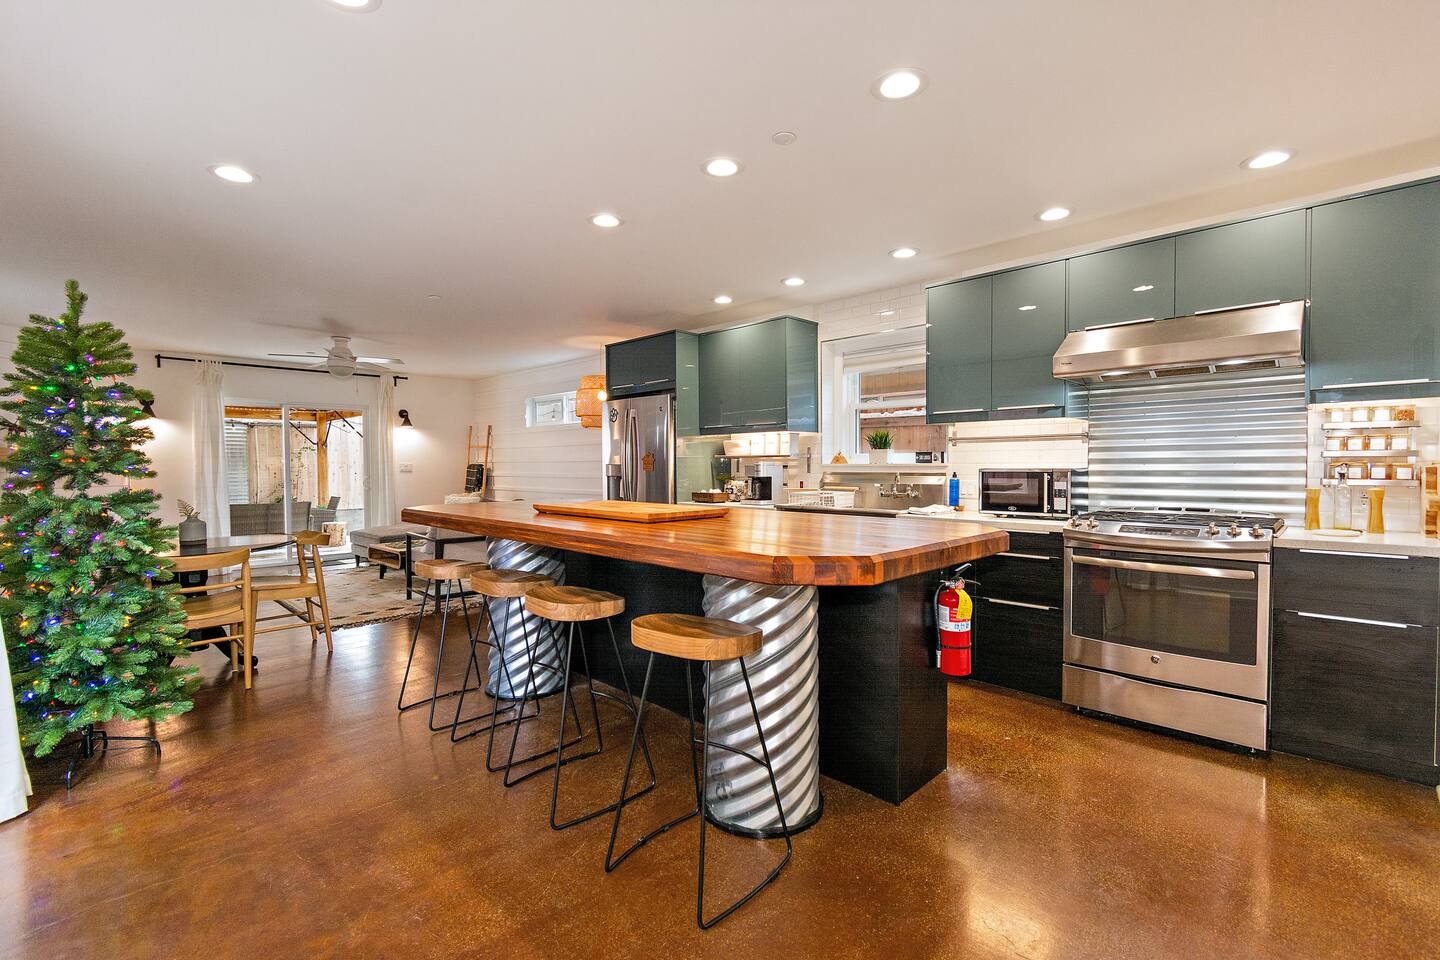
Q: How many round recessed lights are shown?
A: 10